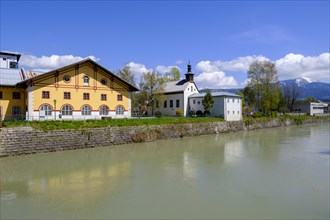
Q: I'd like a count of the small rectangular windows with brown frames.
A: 5